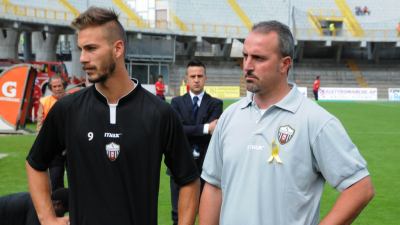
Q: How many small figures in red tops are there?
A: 2